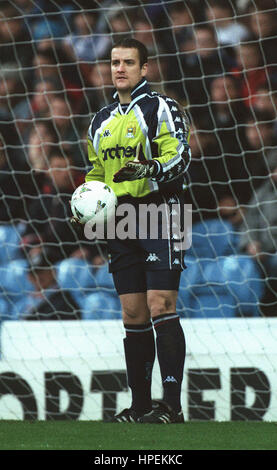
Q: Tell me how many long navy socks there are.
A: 2